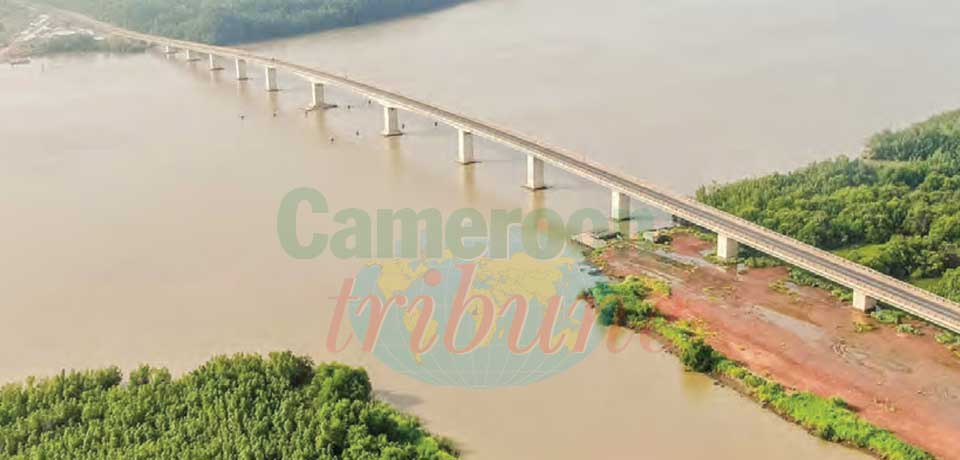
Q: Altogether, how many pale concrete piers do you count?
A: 12